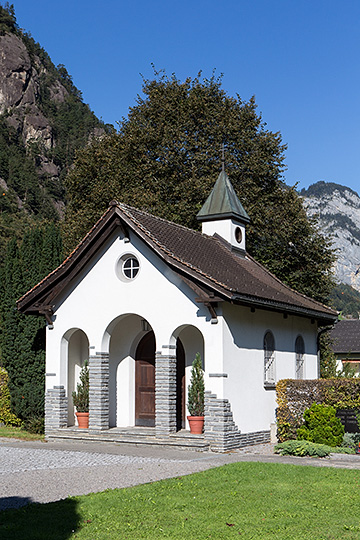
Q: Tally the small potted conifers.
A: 2